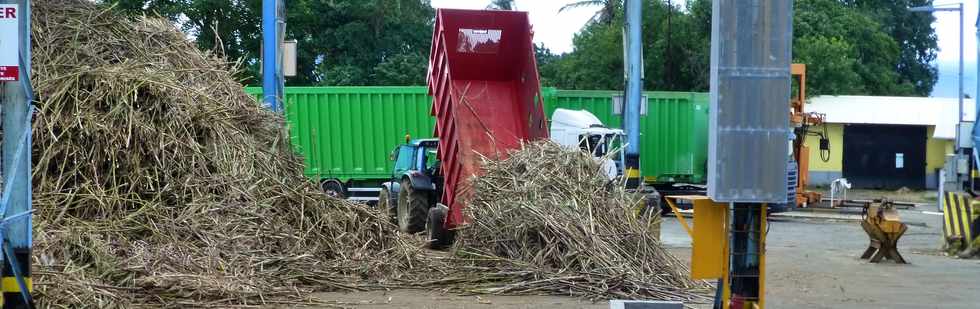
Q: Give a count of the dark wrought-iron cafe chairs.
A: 0